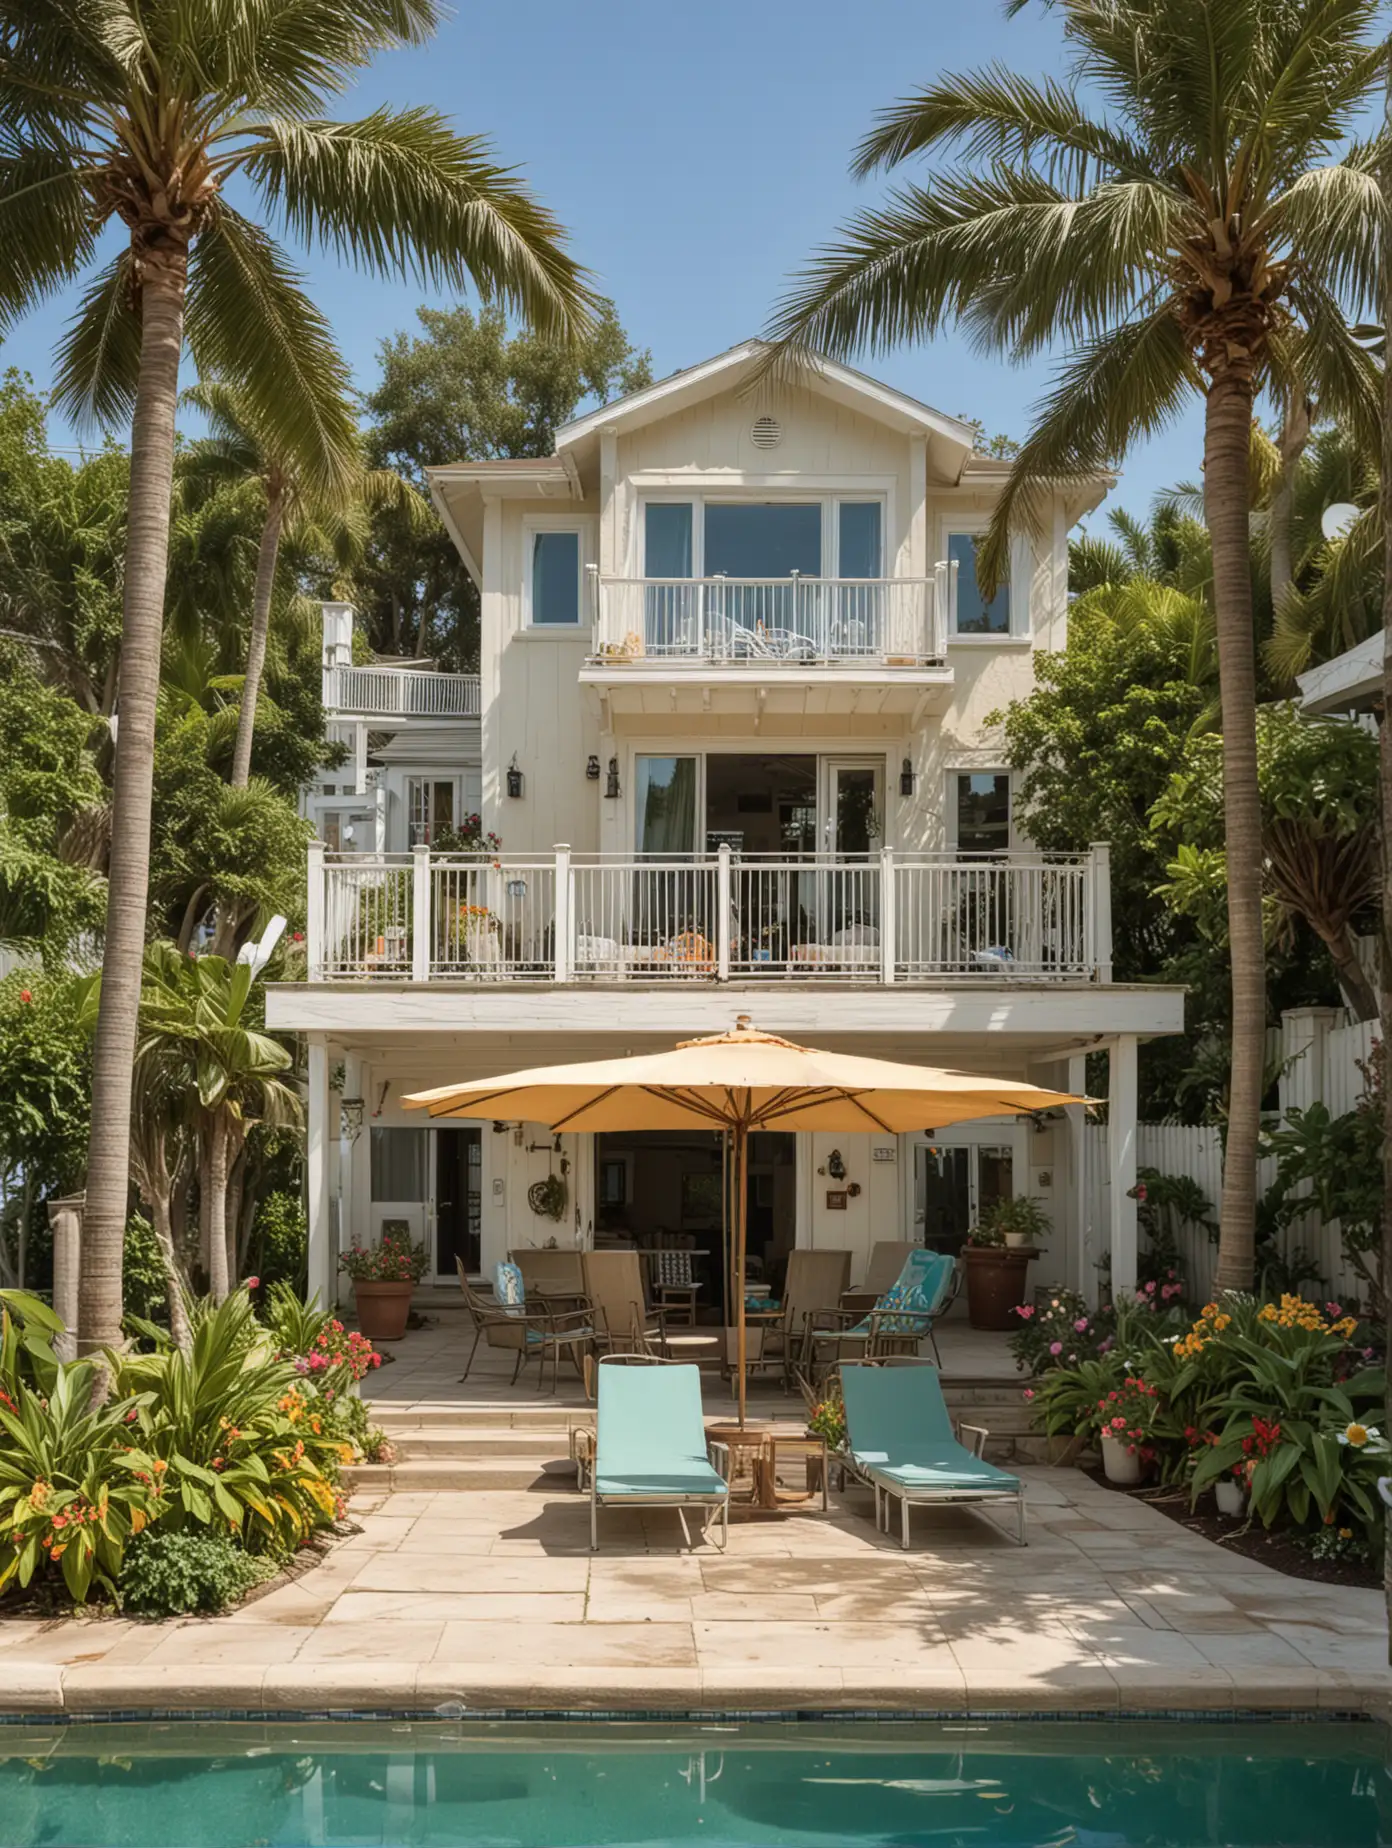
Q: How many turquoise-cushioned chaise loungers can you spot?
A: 2